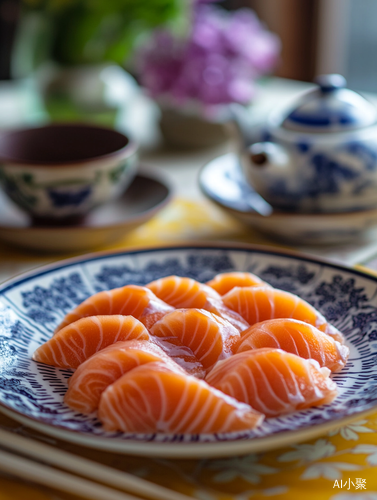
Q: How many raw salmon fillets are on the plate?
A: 10